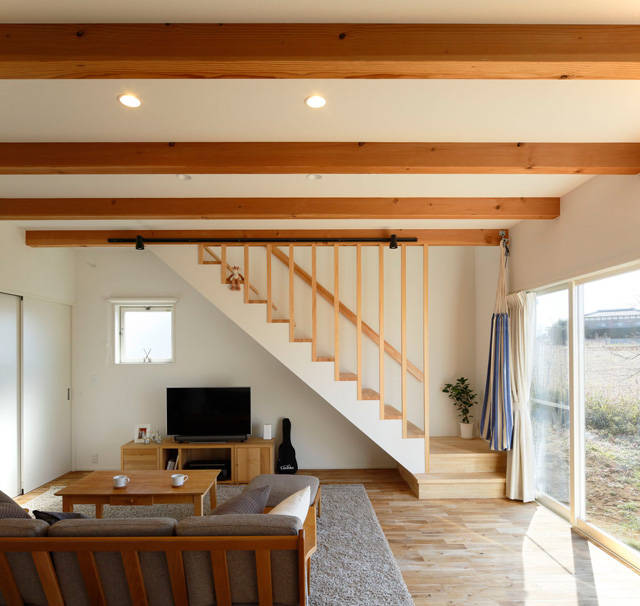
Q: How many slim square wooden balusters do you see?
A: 11